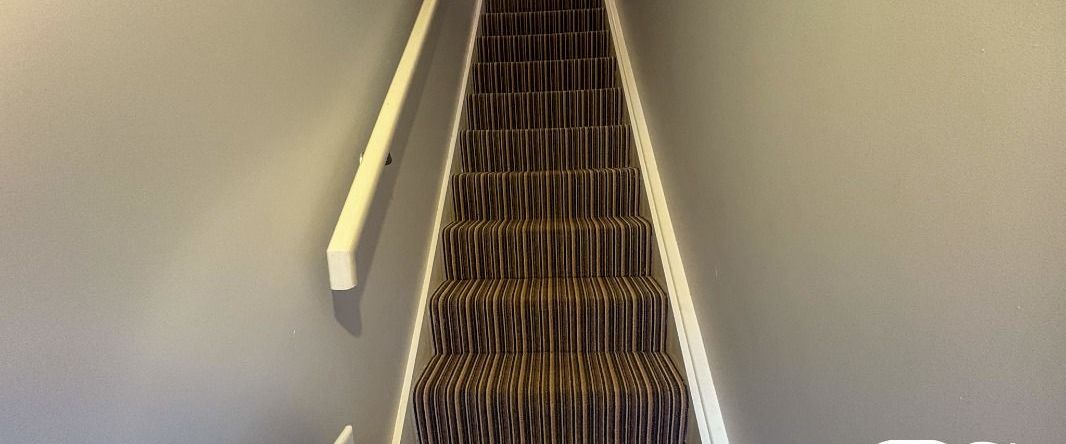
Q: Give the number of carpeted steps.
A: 10